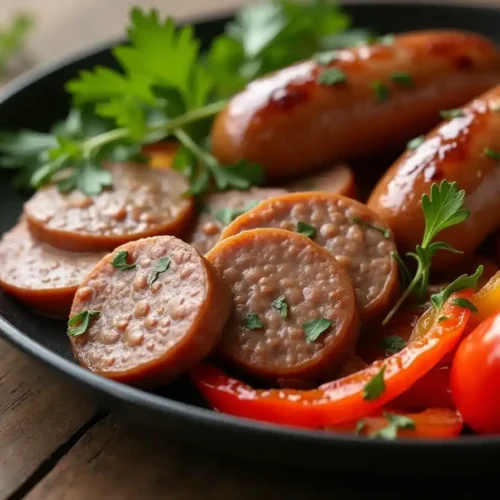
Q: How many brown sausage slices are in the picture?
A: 7